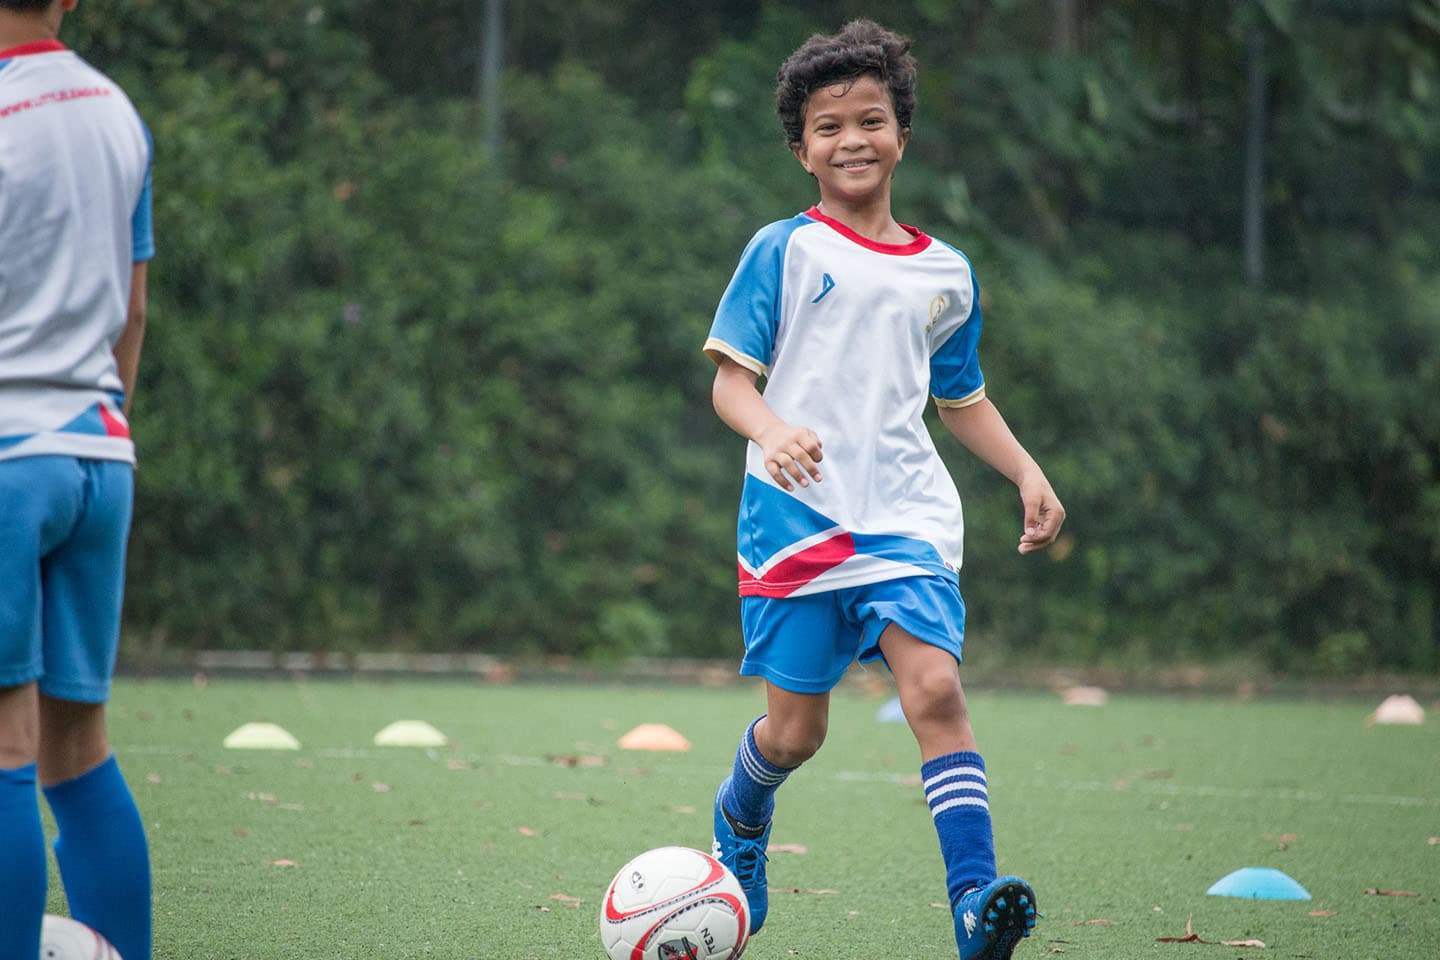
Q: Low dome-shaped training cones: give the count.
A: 7